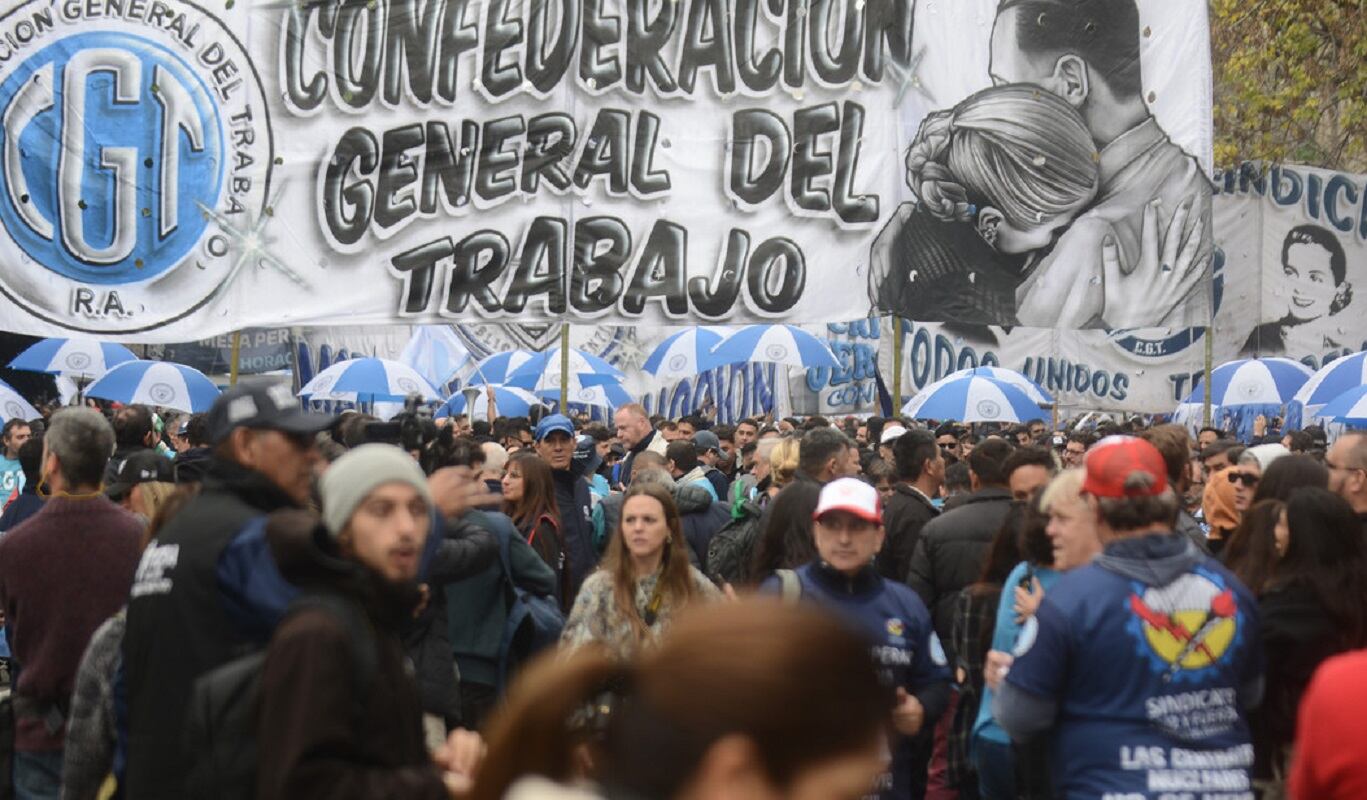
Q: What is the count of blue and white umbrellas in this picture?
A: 15